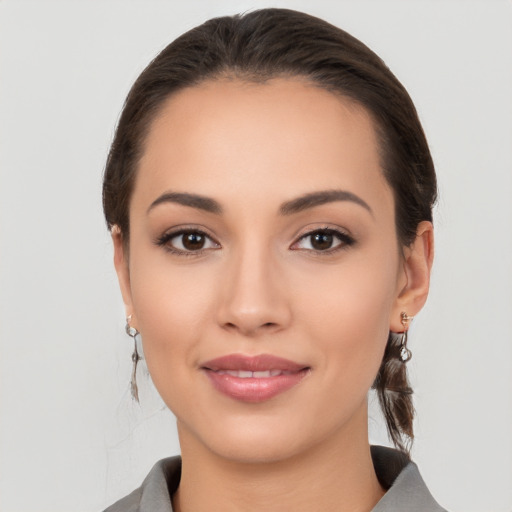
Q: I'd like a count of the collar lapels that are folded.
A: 2